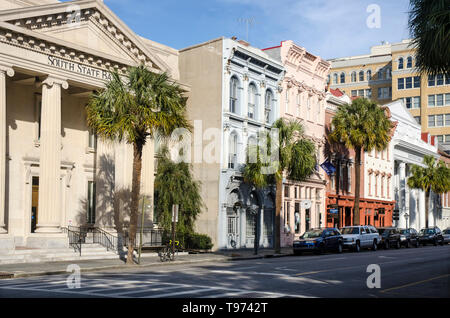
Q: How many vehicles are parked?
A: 6